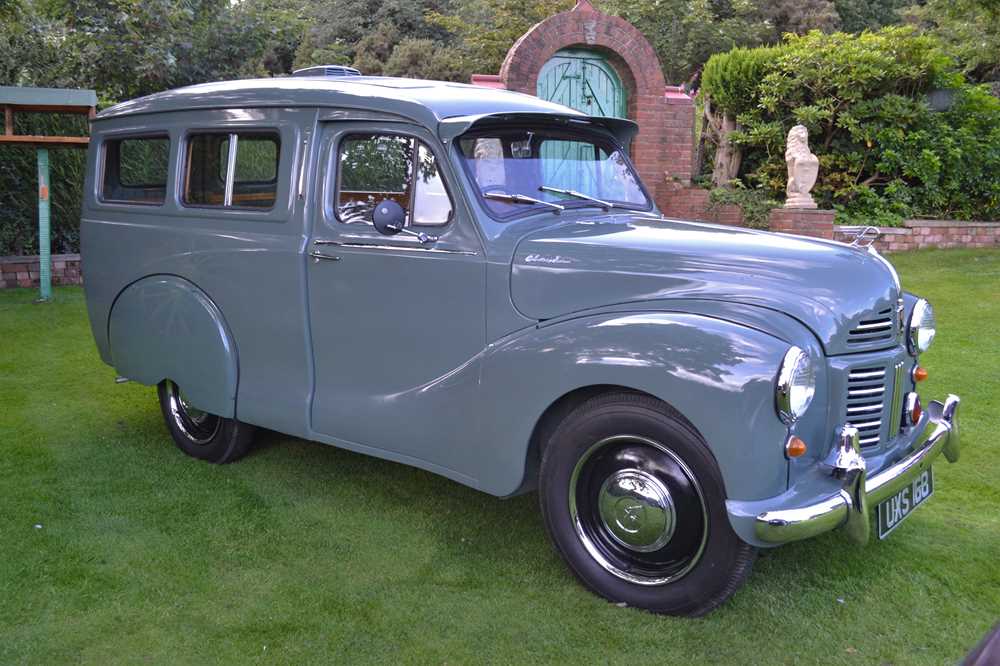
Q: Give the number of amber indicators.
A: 2